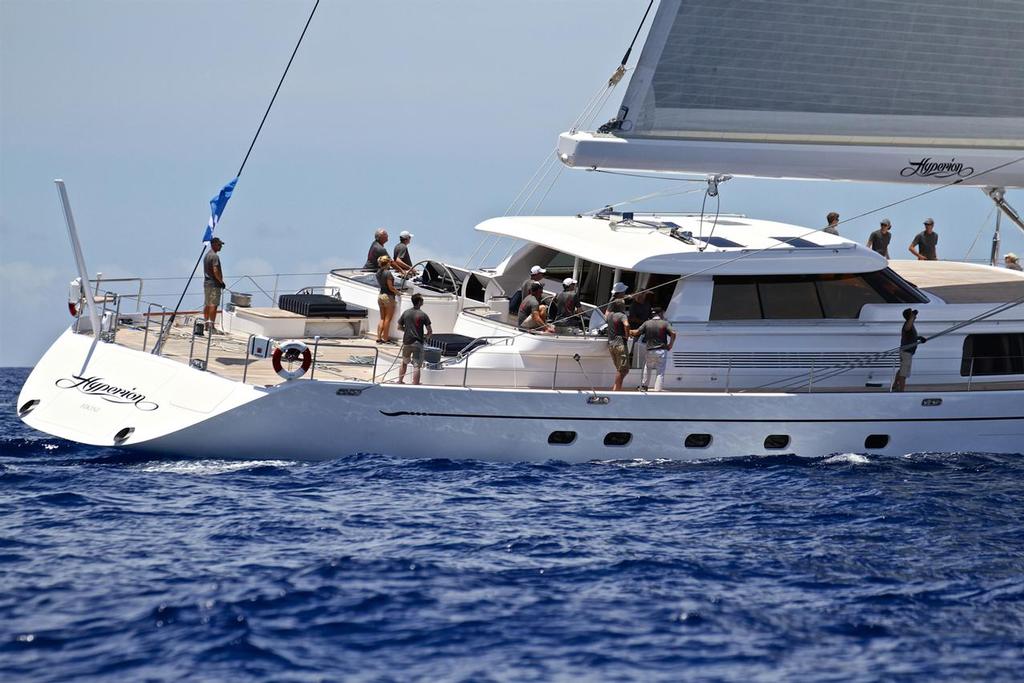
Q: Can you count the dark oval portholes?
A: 5